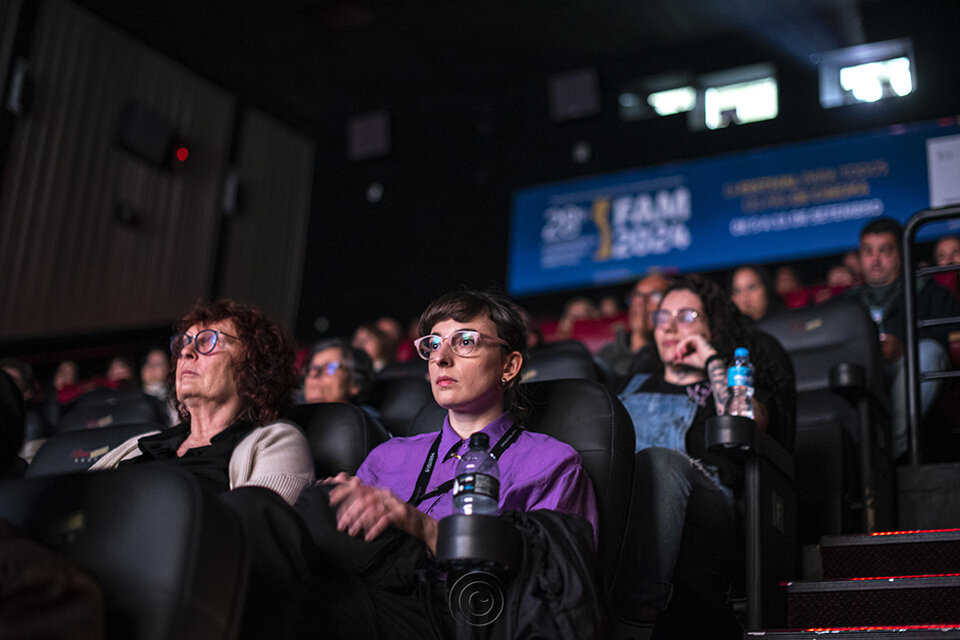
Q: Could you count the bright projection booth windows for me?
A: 3